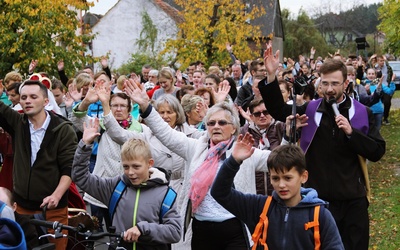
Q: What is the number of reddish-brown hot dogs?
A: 0